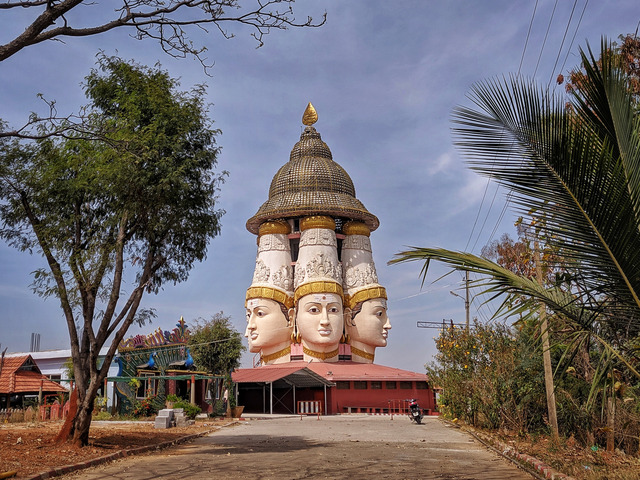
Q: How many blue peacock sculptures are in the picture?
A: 3